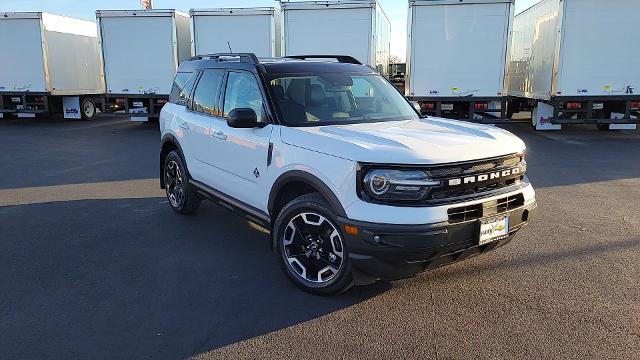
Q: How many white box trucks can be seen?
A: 6